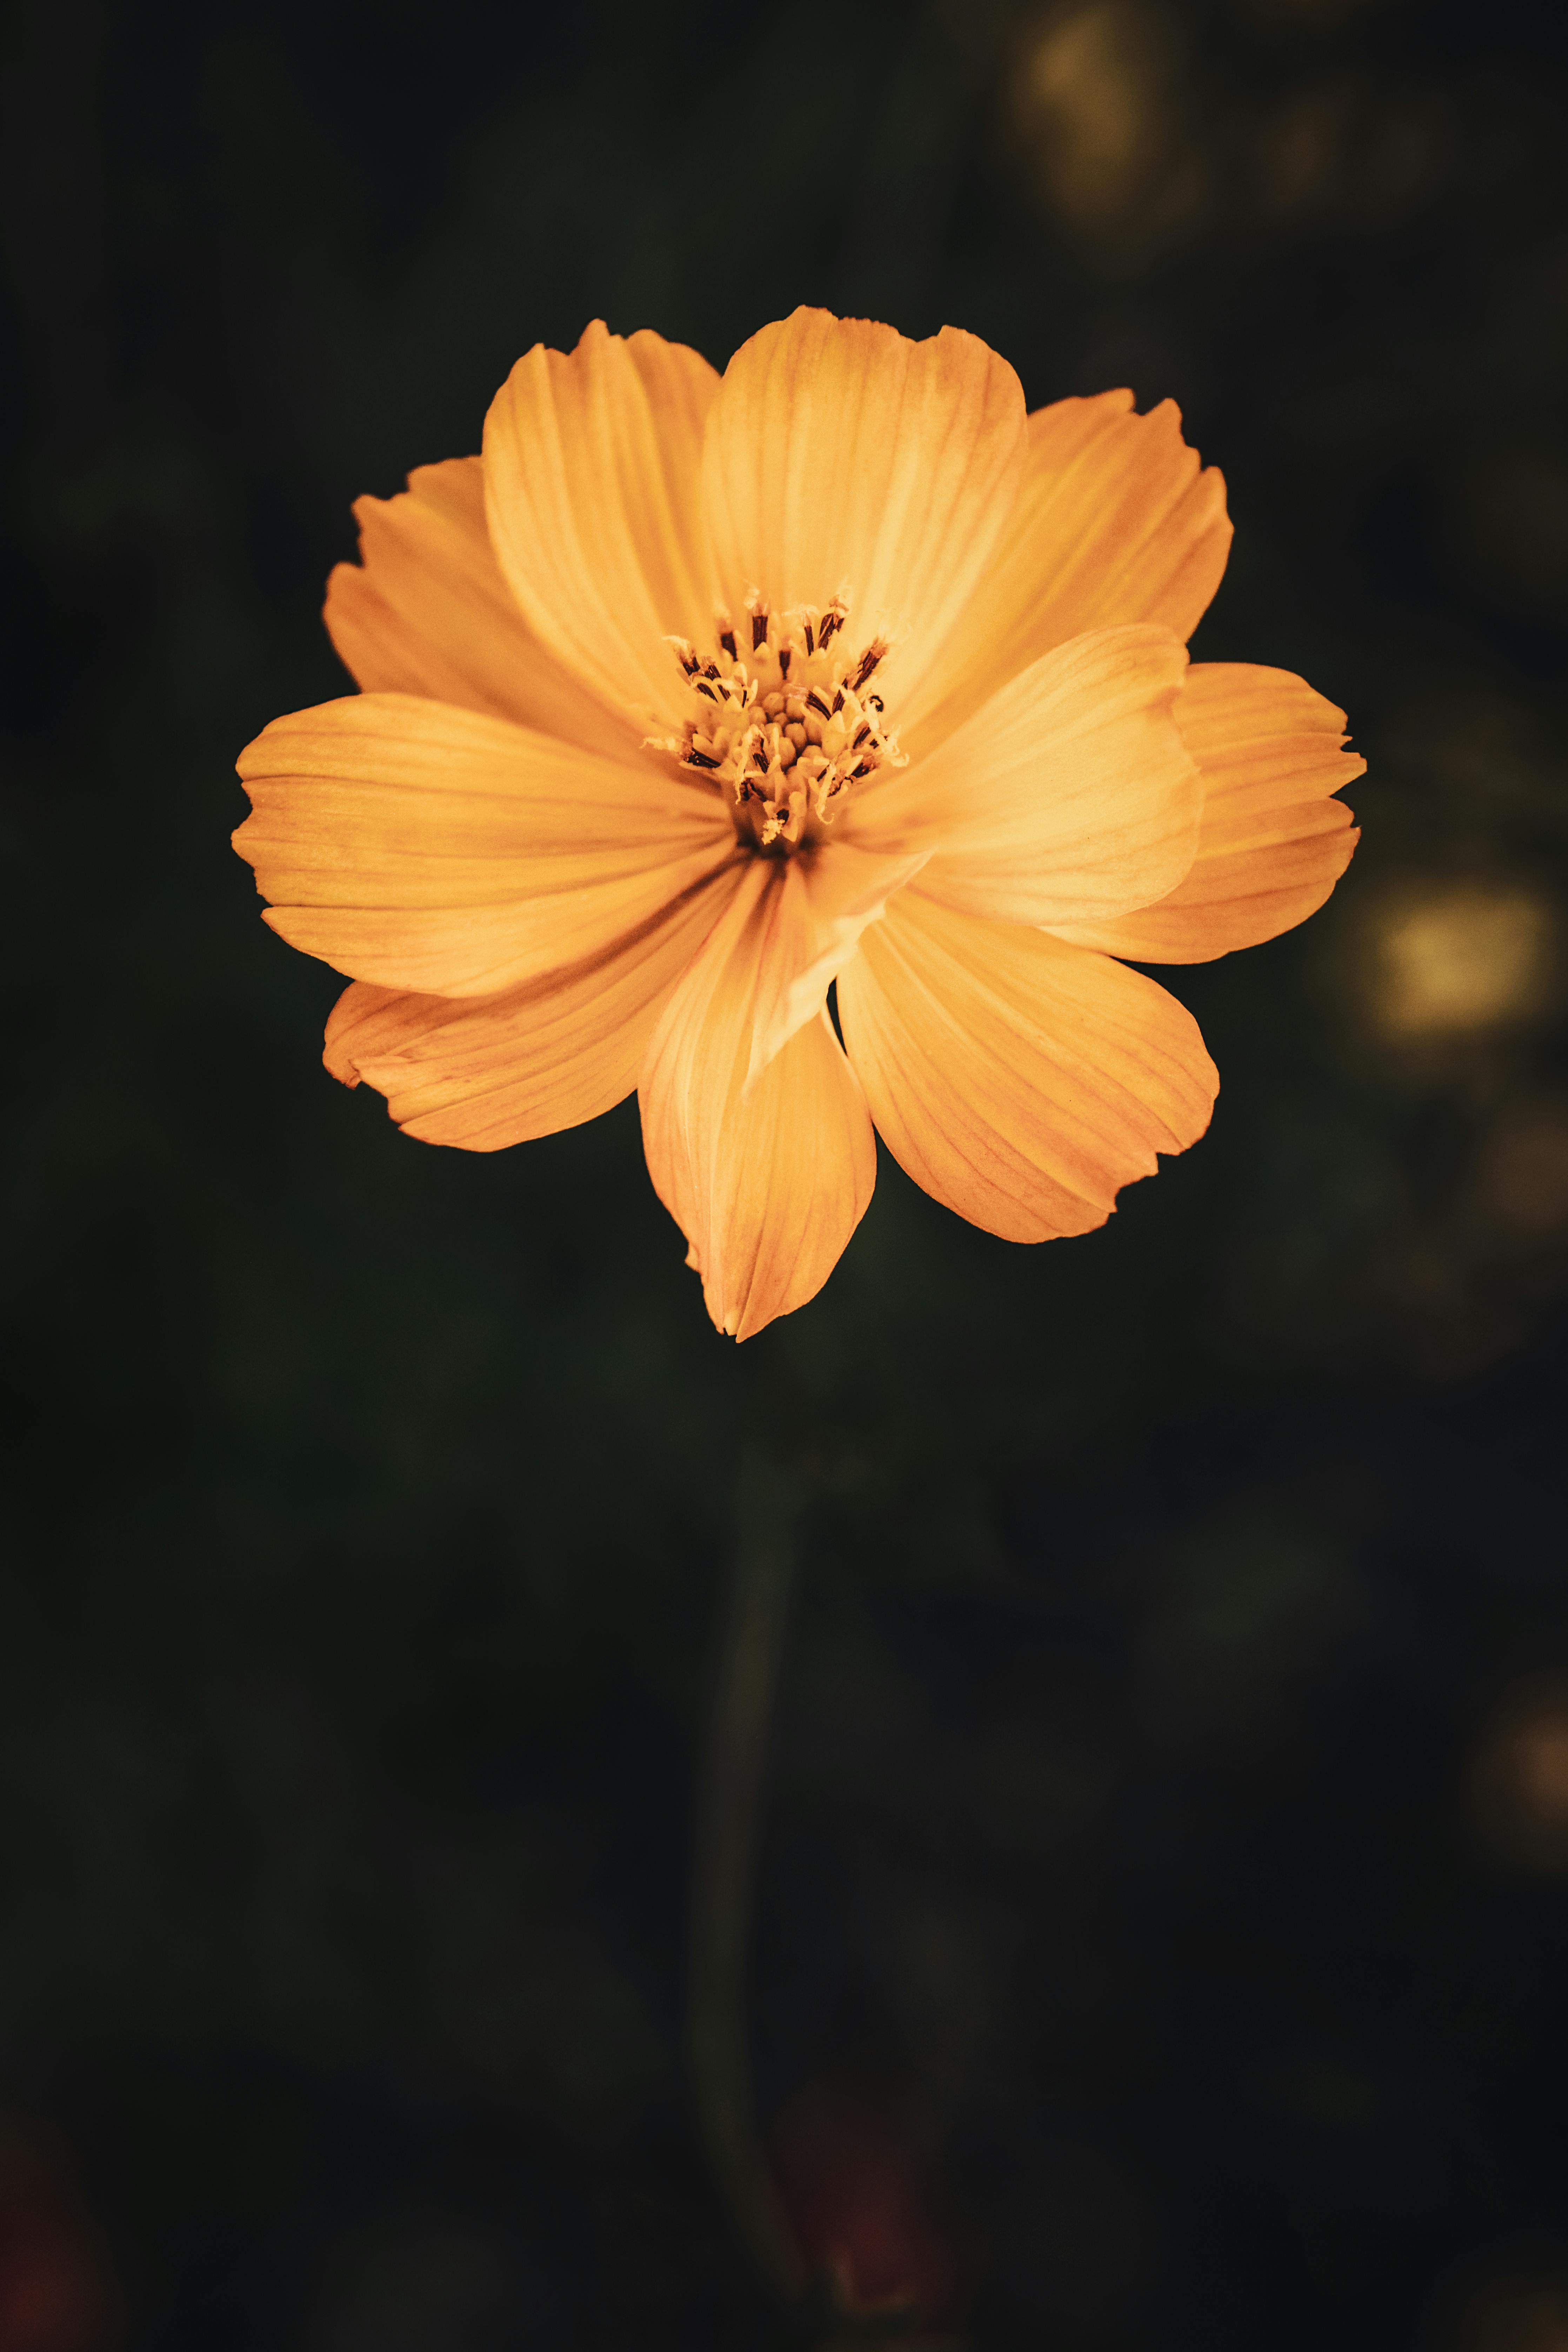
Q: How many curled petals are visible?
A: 1